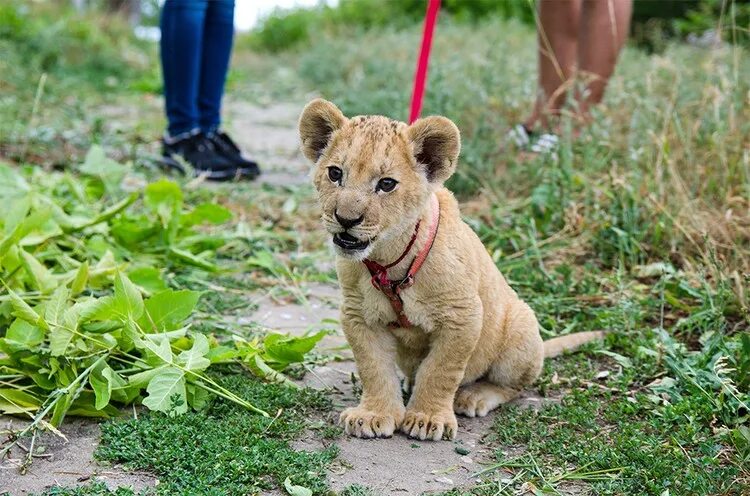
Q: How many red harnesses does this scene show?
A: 1